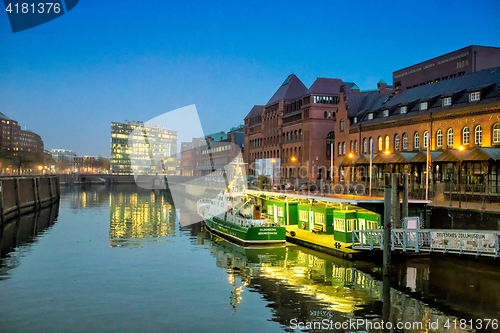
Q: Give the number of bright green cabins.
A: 3